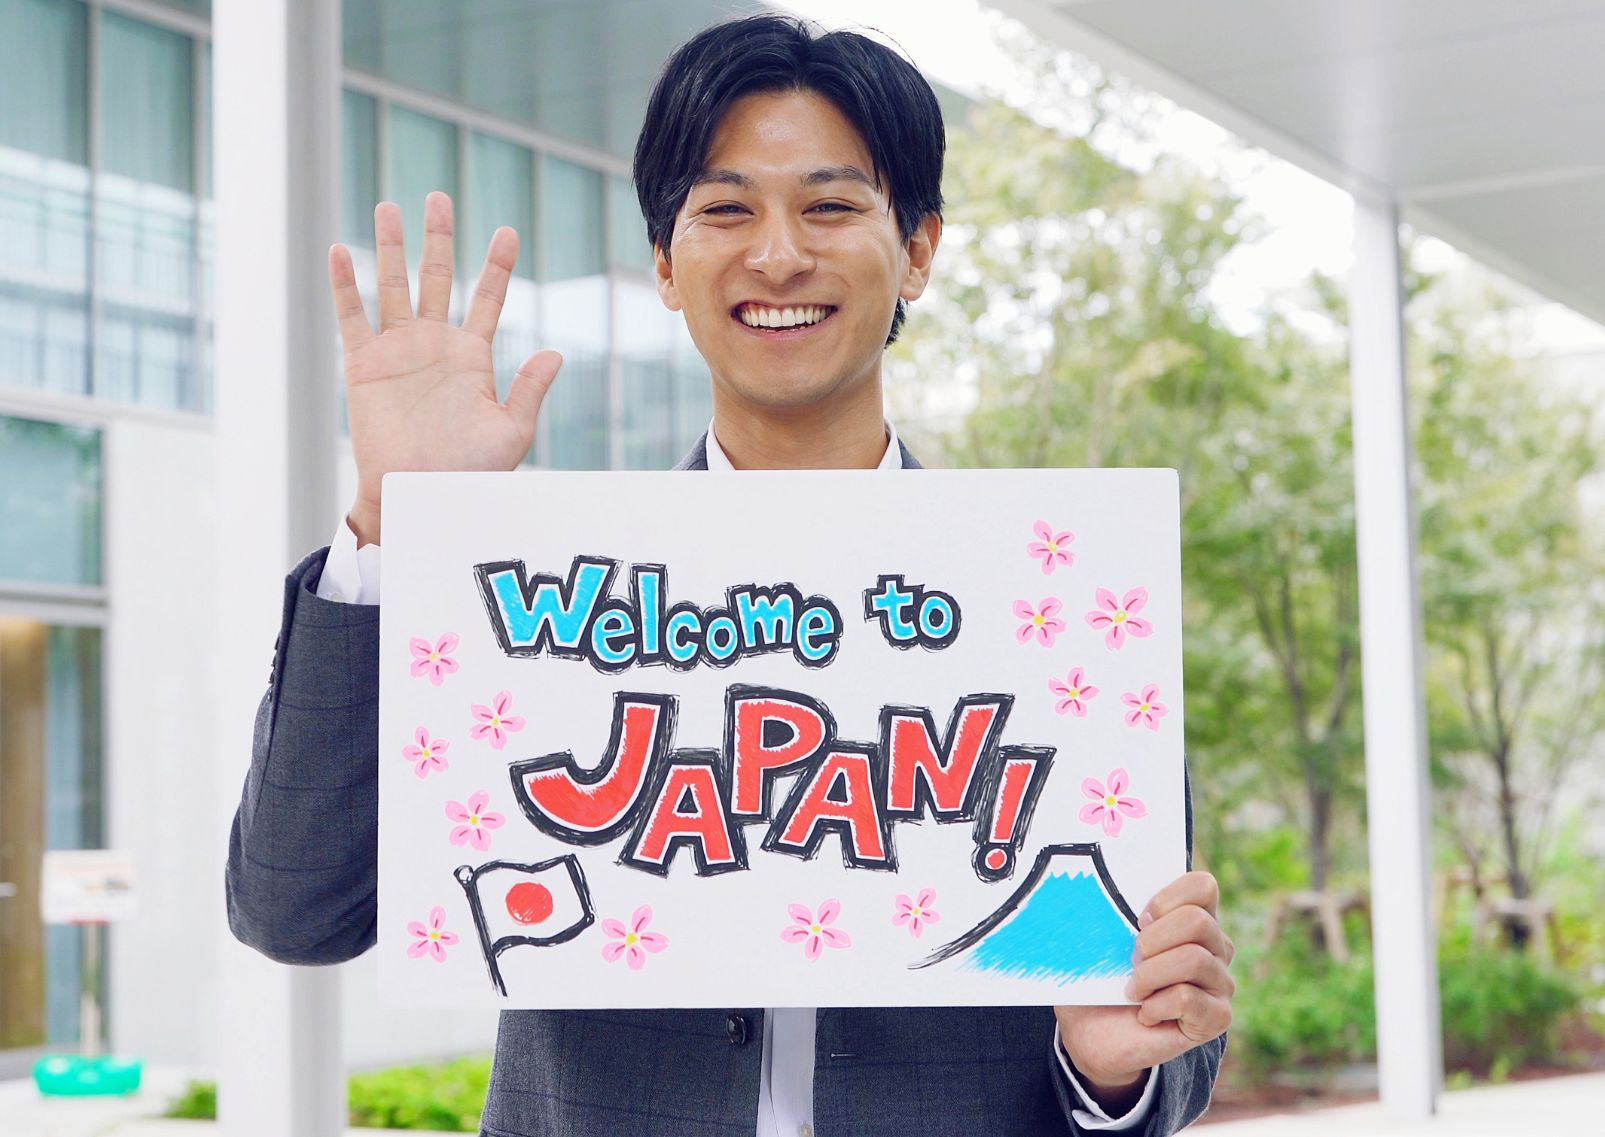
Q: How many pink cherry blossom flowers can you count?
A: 14